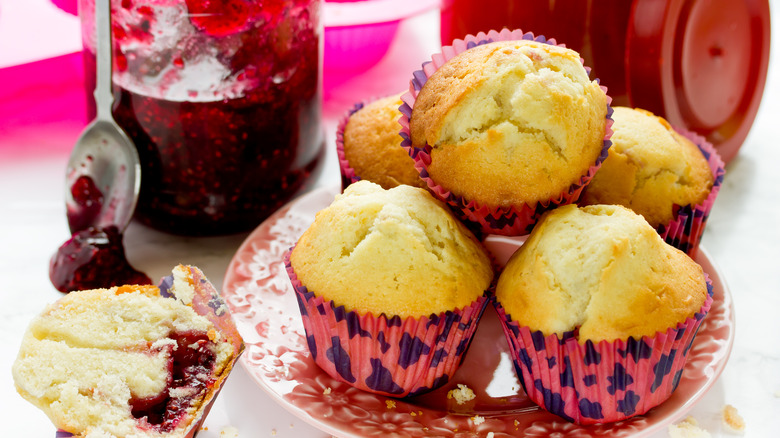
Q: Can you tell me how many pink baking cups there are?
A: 6